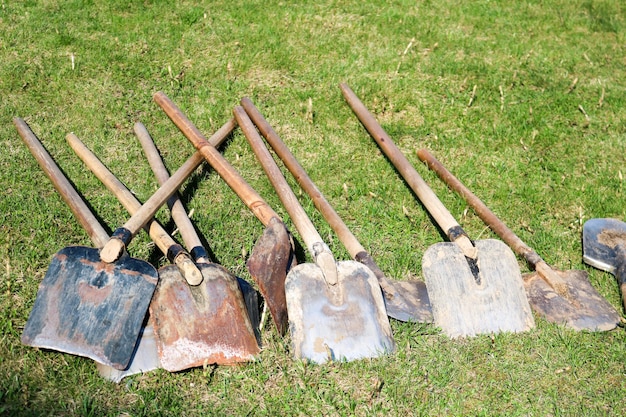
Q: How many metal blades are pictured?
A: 10